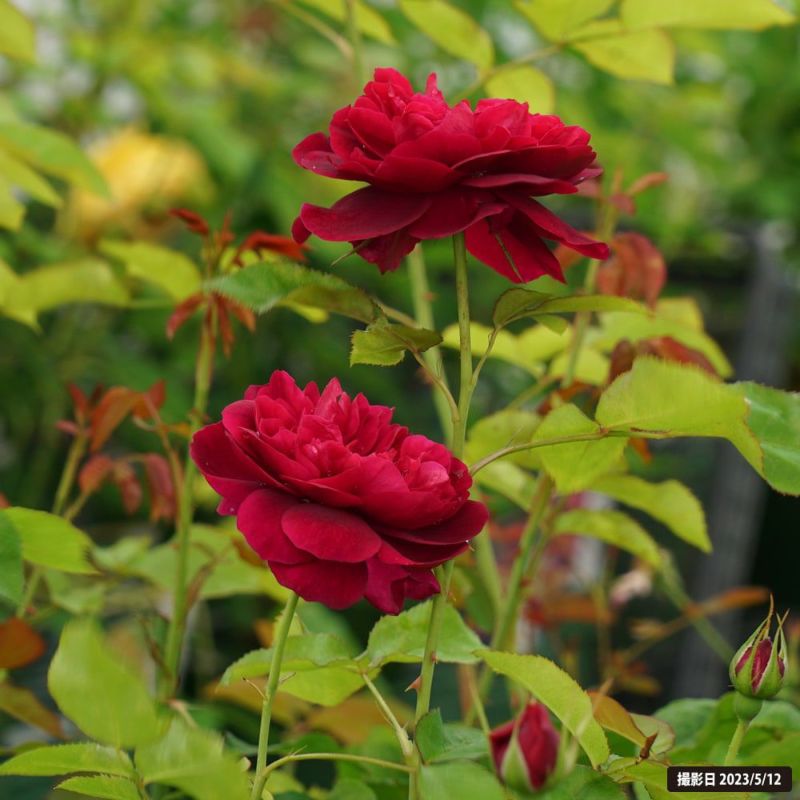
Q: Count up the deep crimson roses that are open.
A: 2